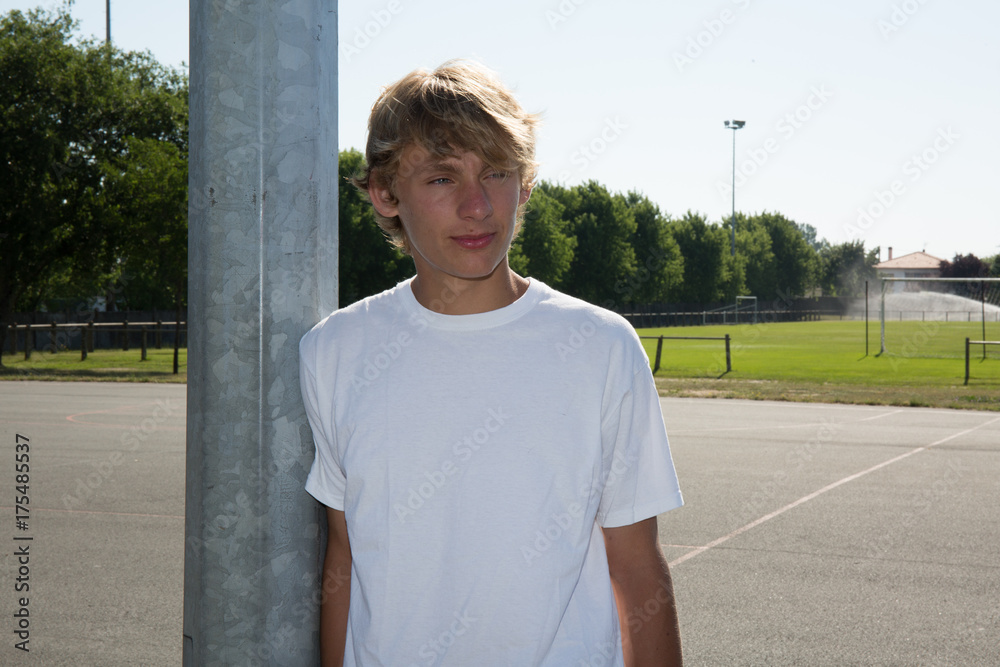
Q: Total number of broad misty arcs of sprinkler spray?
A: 1